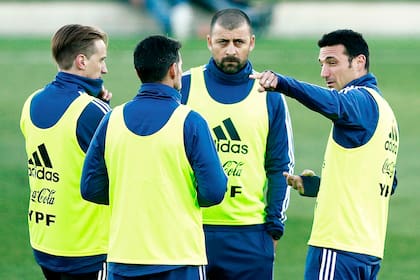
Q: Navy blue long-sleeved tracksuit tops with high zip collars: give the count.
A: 4